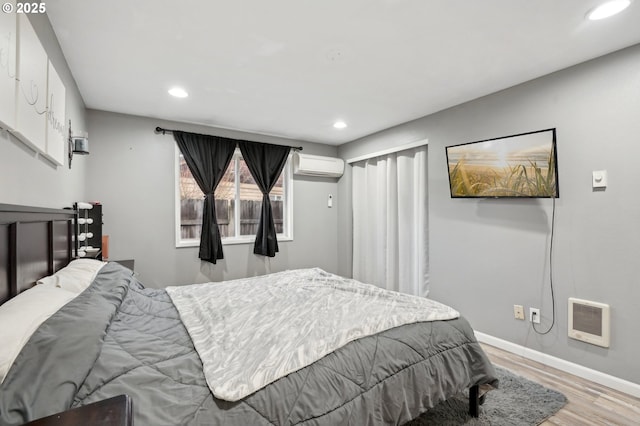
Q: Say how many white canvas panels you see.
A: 3